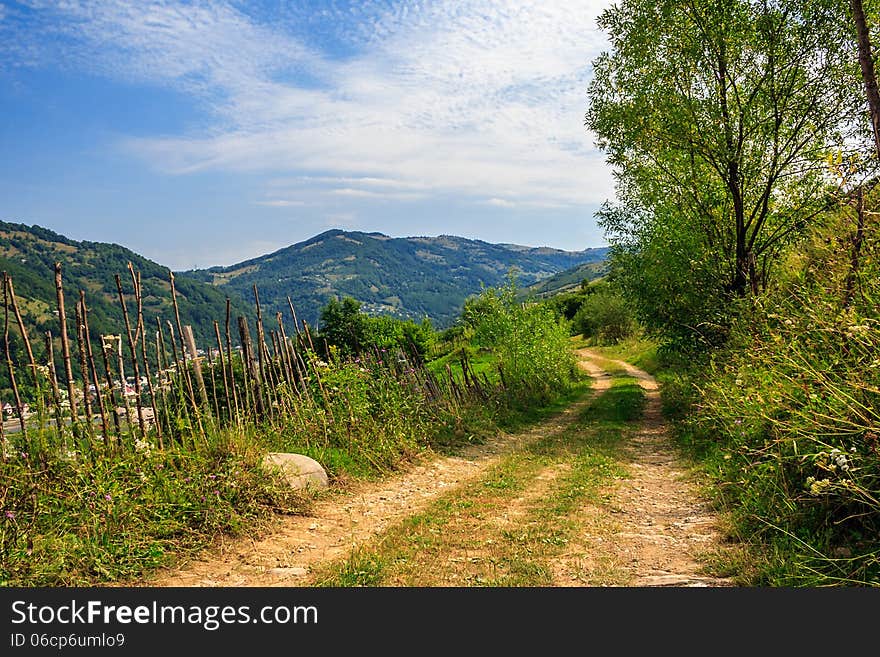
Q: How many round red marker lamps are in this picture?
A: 0